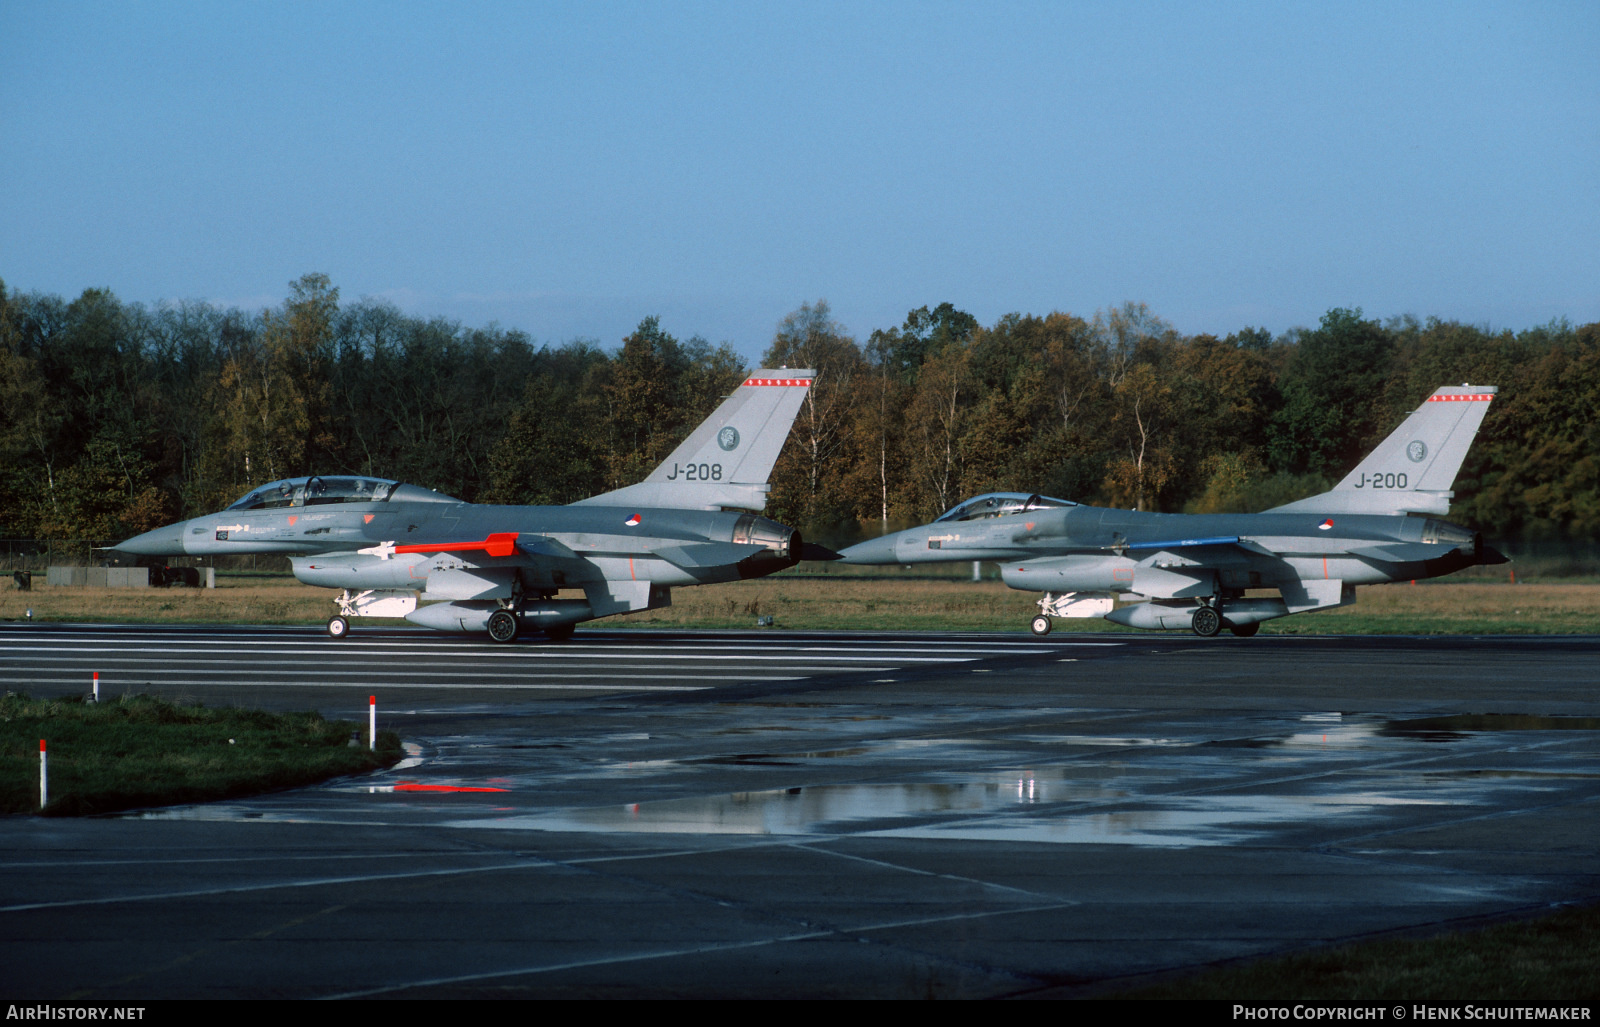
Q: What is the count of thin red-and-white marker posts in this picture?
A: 3